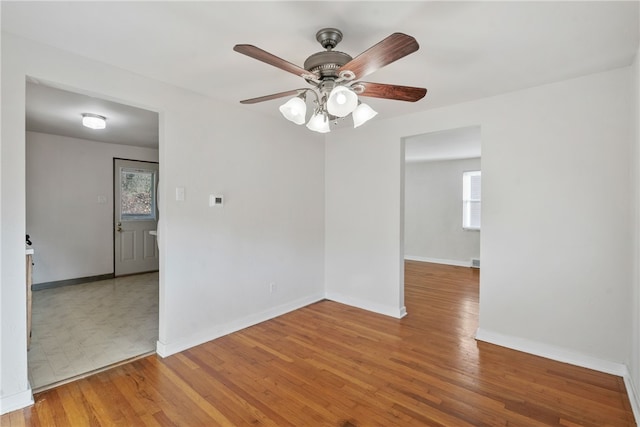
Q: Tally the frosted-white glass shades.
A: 4